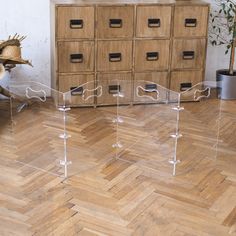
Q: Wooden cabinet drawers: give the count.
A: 12